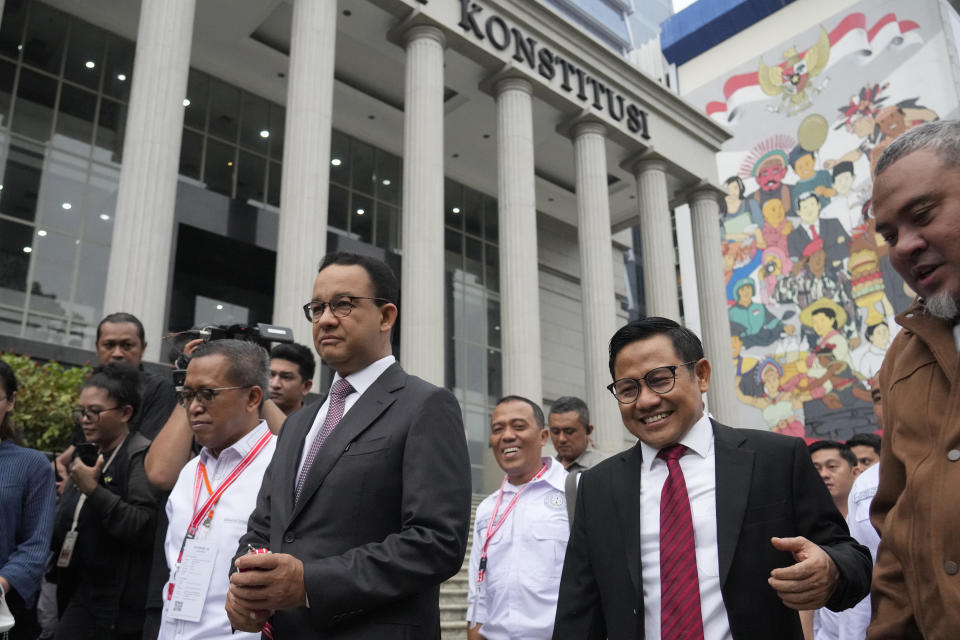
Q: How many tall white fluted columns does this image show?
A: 7